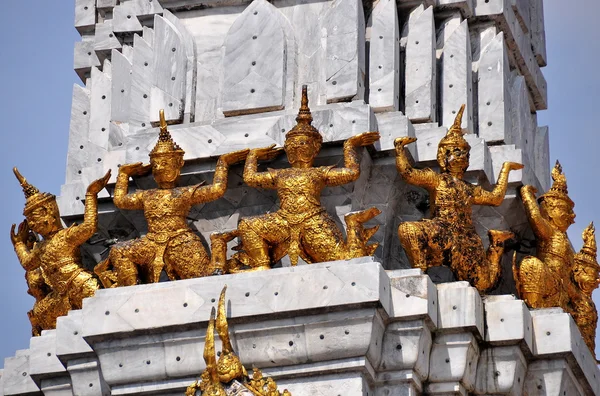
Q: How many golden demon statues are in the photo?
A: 6